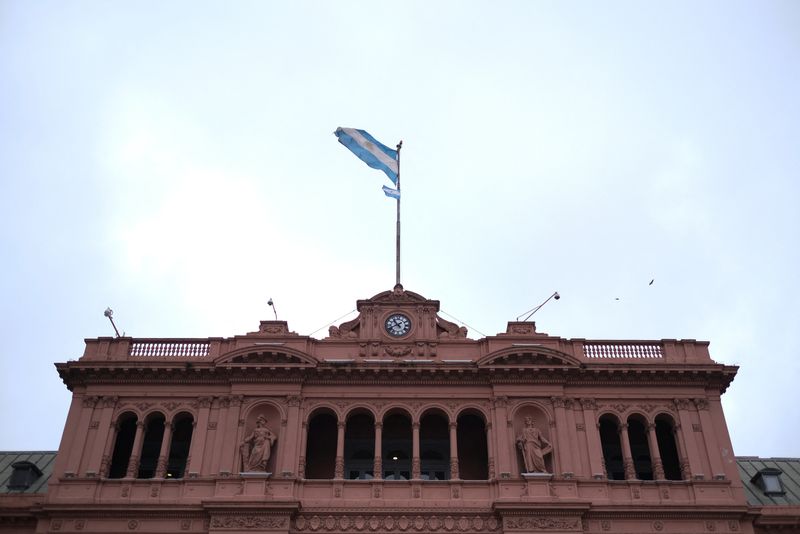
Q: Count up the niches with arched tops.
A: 2